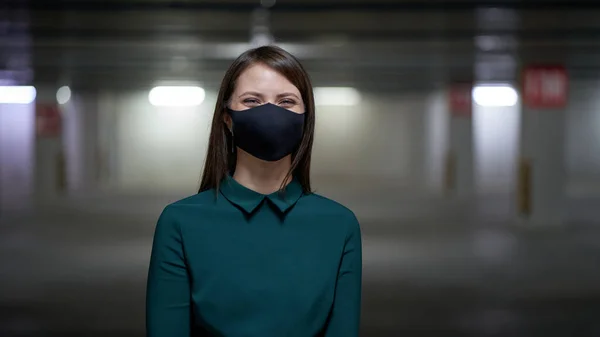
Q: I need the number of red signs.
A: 3